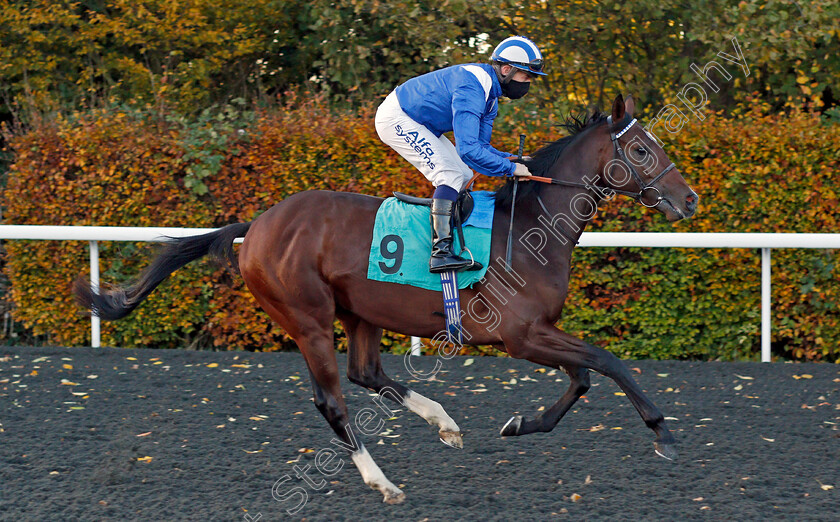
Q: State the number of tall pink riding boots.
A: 0